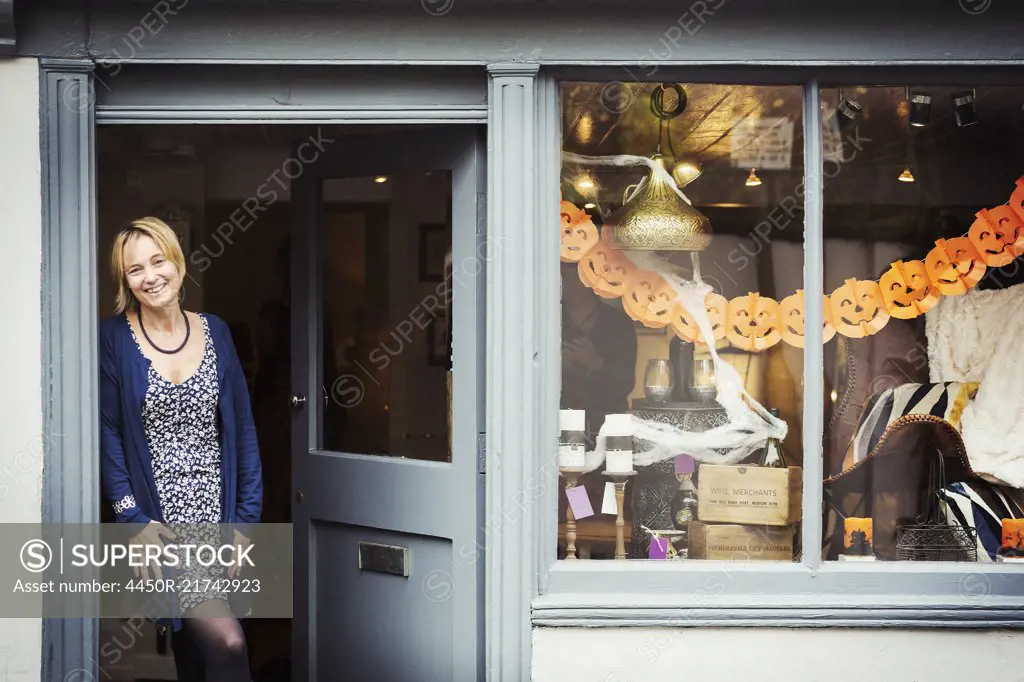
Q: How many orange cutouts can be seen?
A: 11